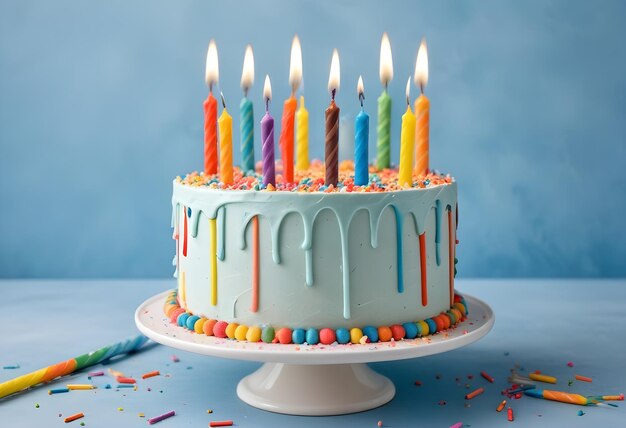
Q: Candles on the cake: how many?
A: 11